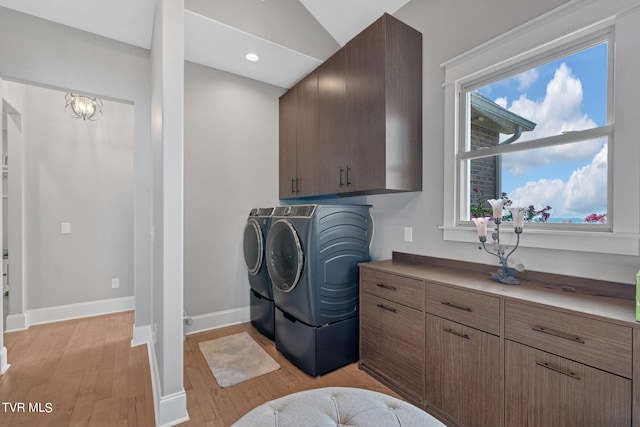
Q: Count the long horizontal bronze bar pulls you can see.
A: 6